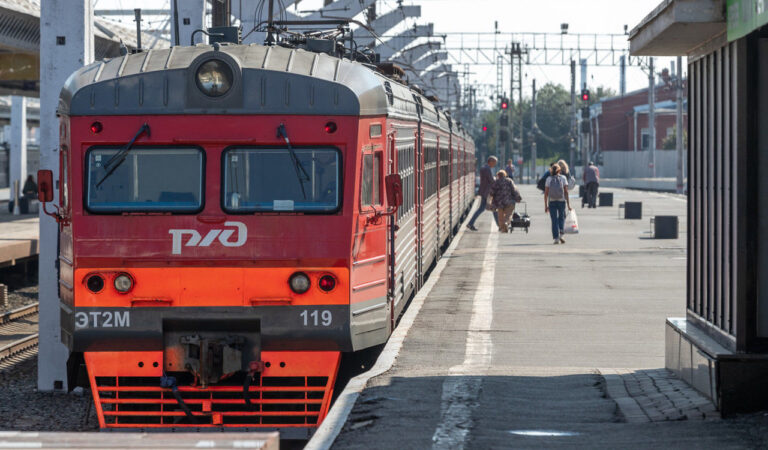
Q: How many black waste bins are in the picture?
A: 3